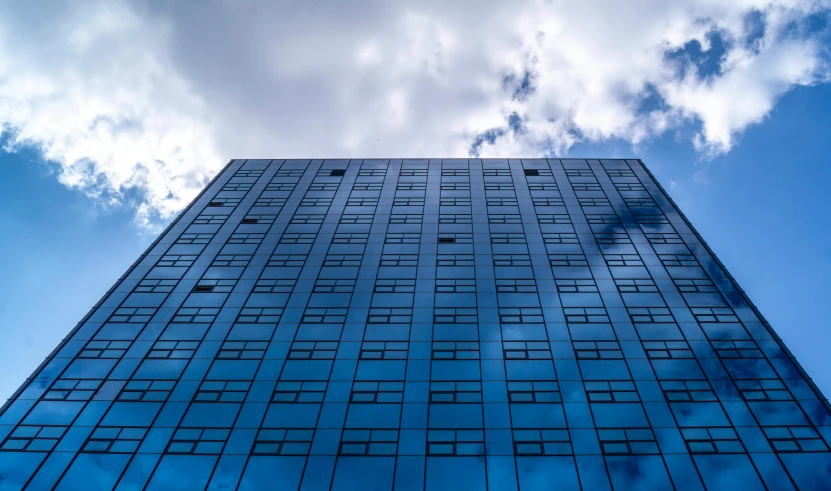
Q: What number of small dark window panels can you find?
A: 6